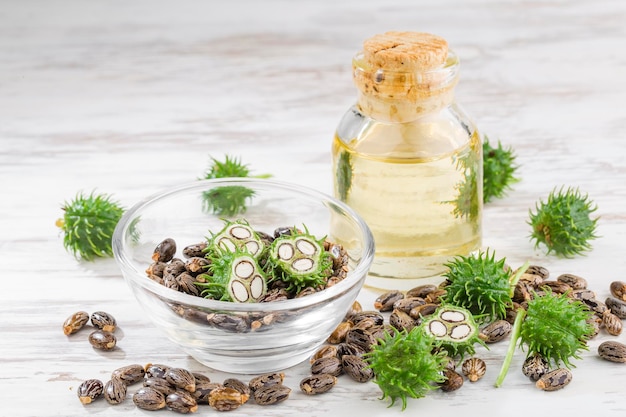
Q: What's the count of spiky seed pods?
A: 11